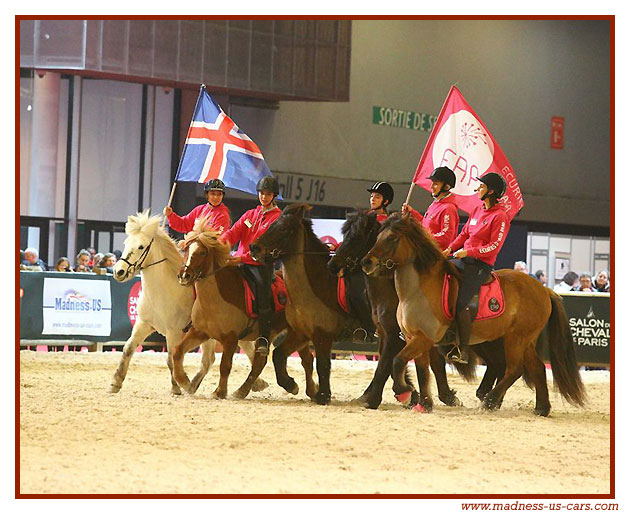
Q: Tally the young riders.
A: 5